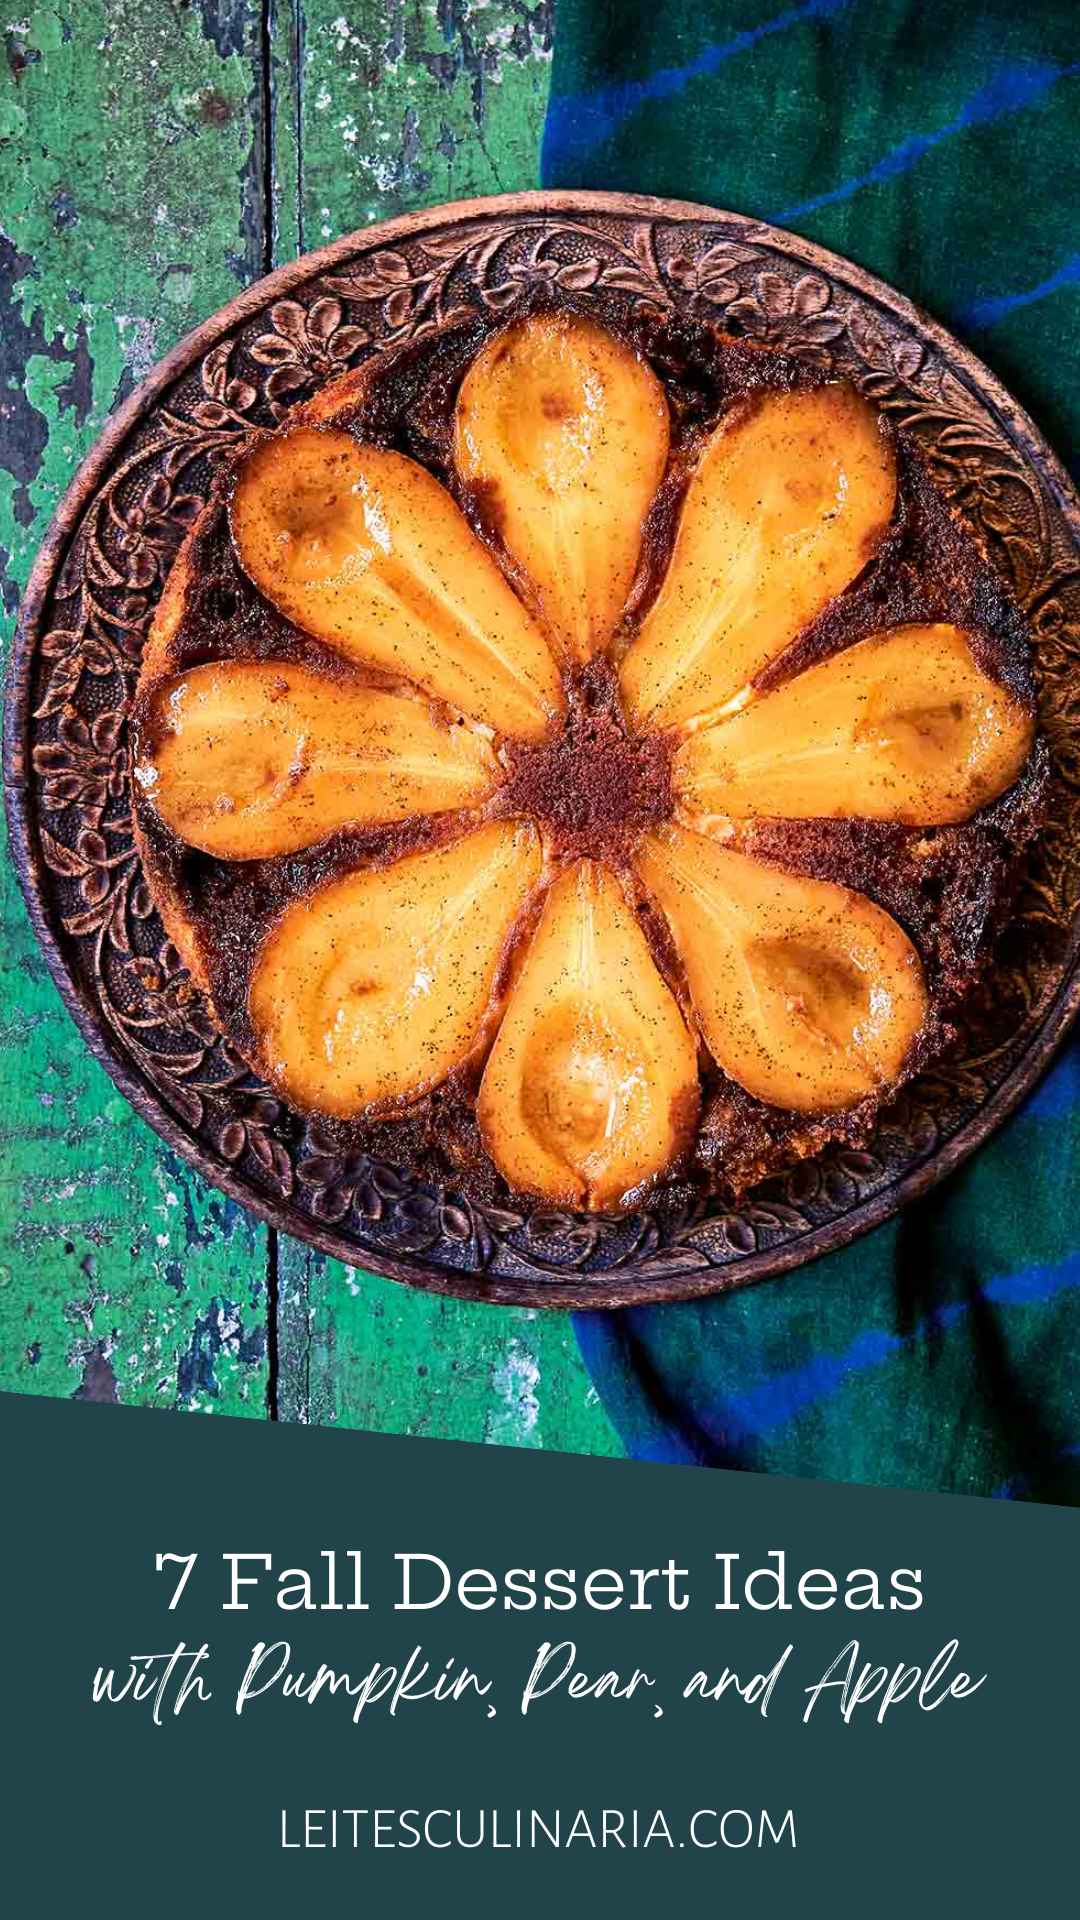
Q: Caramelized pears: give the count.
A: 8